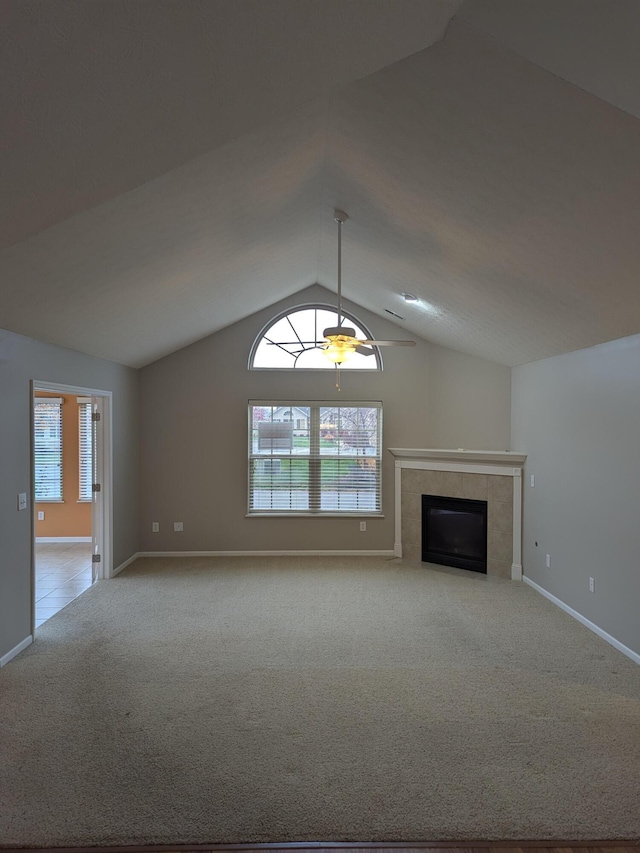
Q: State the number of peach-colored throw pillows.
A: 0